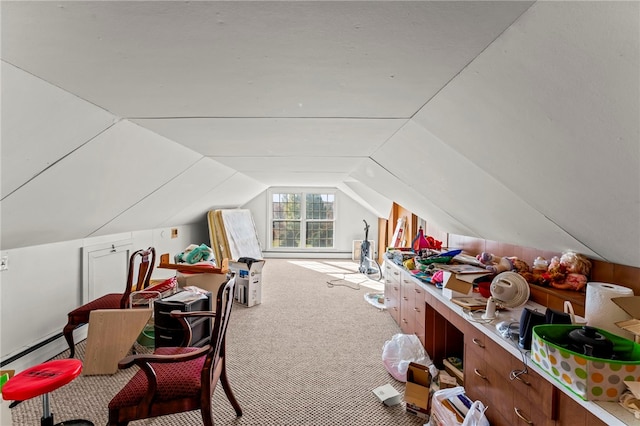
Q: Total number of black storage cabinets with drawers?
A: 1